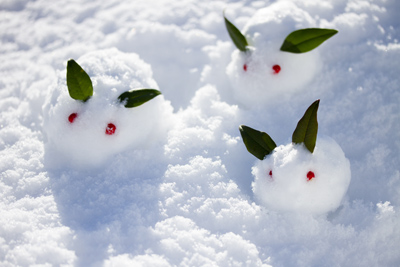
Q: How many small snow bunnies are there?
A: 3